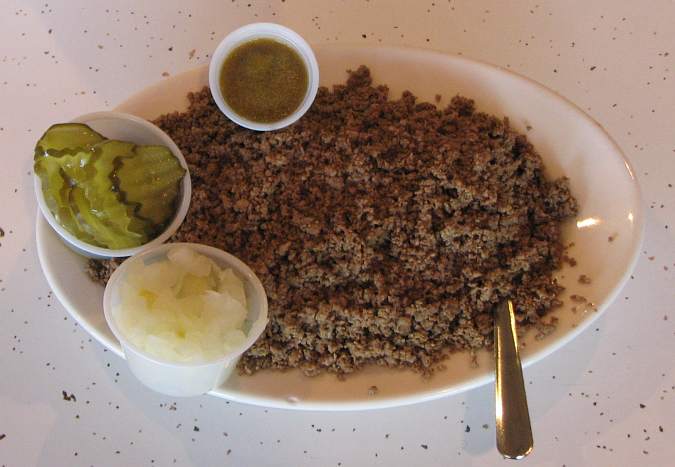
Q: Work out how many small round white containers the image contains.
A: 3